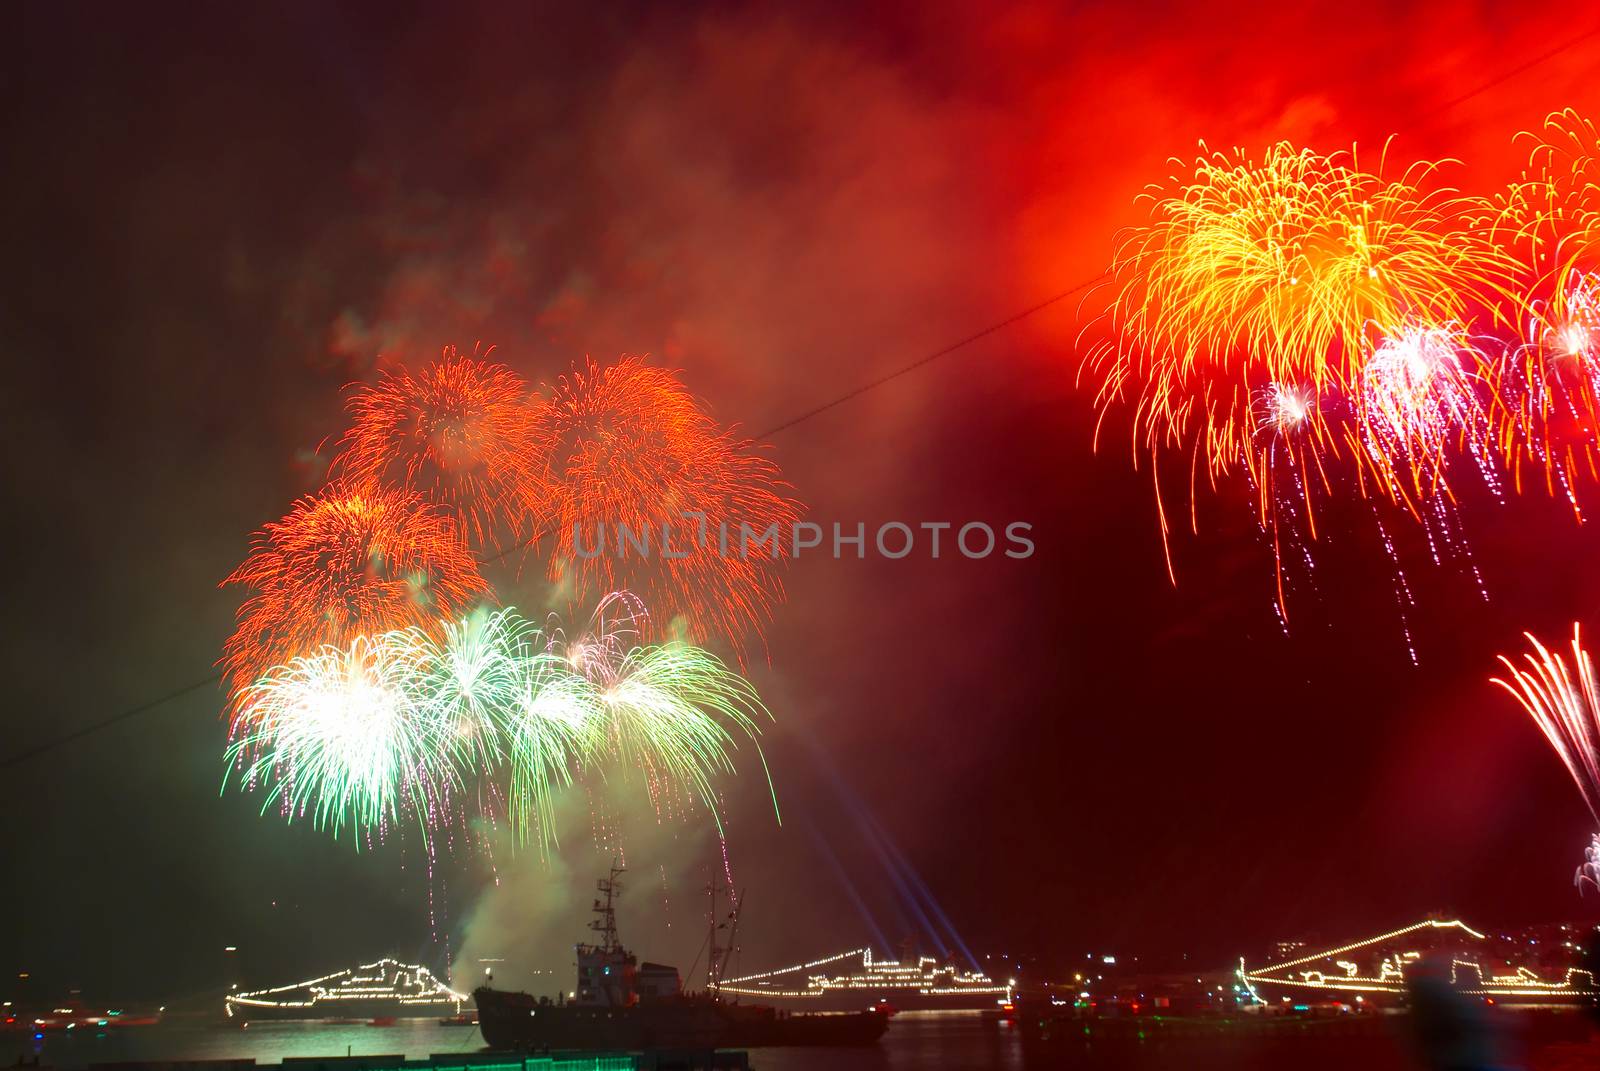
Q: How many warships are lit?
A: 3